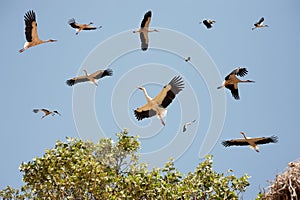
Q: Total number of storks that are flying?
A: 12